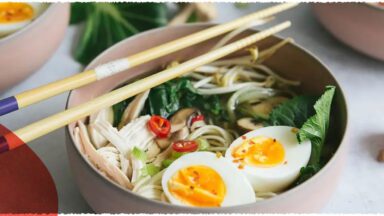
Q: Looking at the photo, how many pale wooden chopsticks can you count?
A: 2